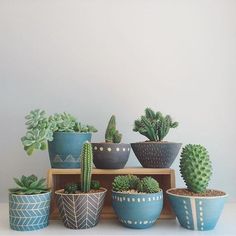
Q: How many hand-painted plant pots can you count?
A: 7